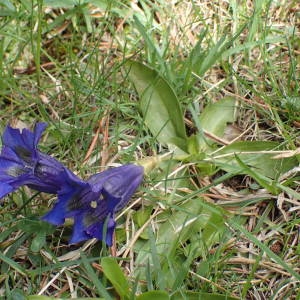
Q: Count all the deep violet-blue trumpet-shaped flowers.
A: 2